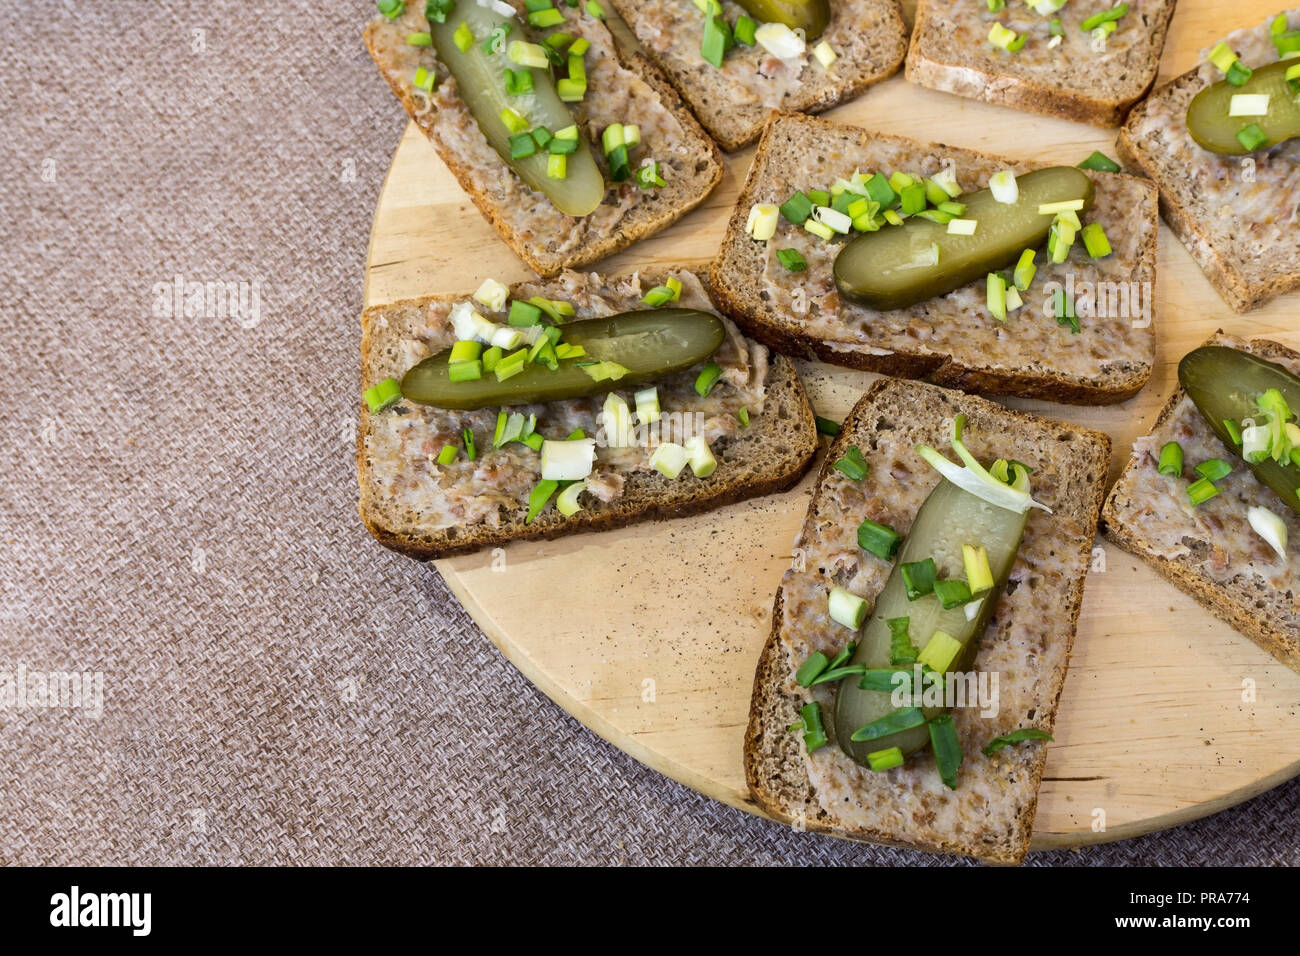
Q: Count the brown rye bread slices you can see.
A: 8